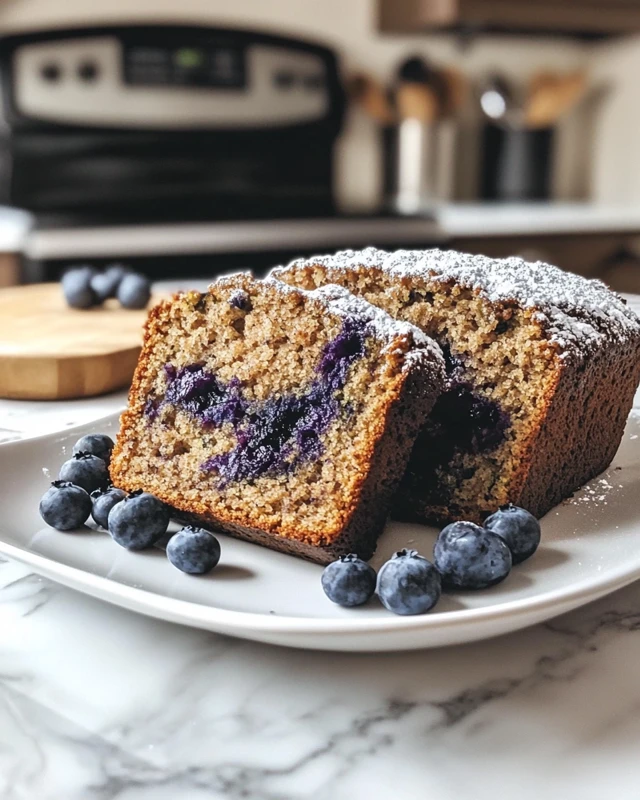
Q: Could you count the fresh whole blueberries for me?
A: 14